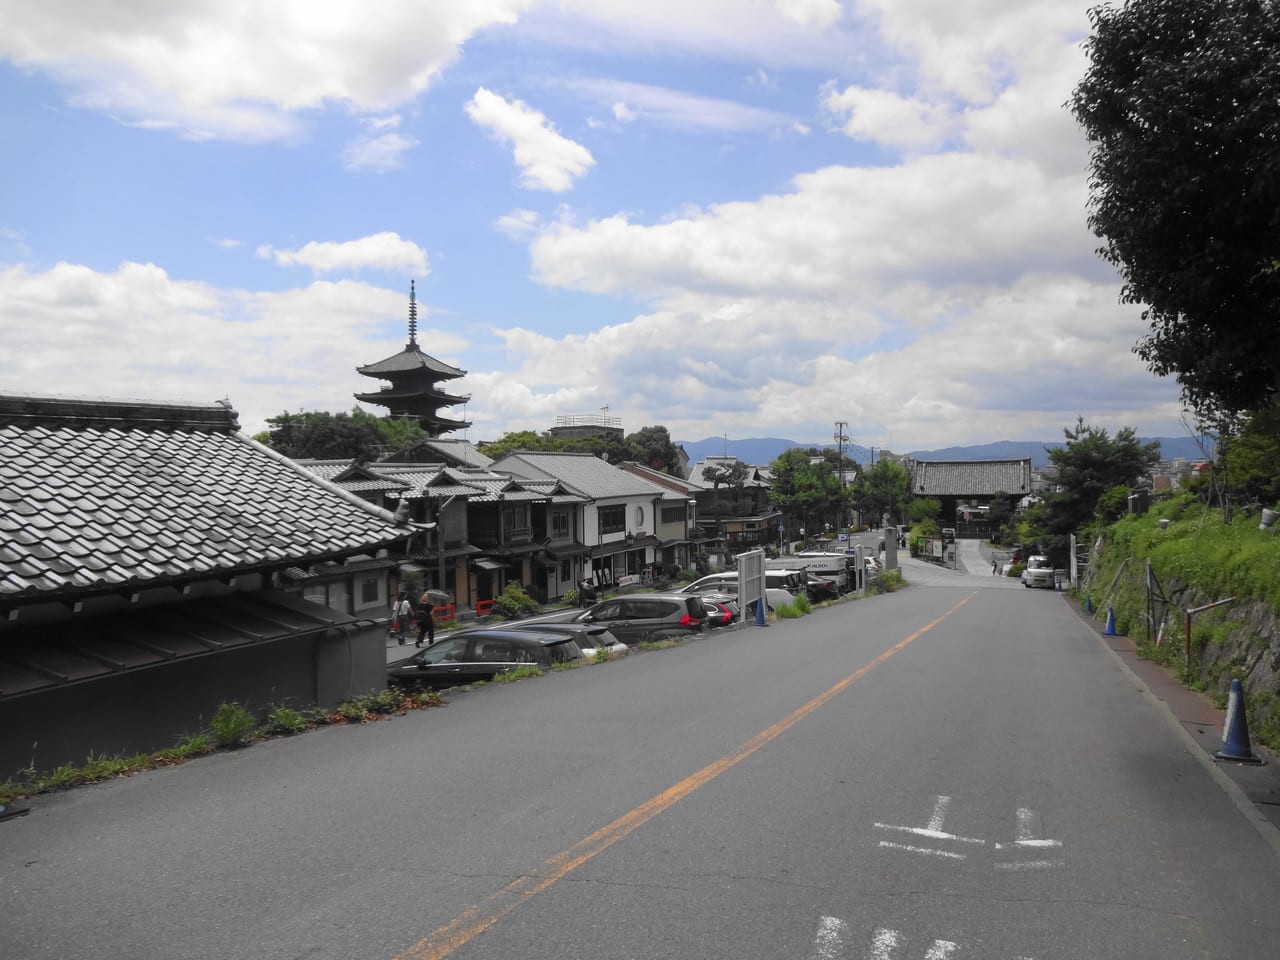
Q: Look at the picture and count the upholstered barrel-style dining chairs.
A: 0